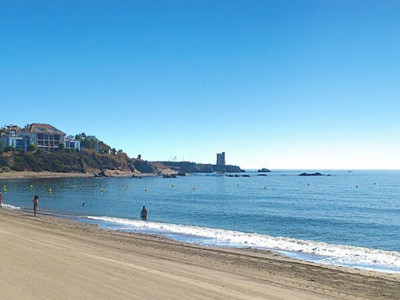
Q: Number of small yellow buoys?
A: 15